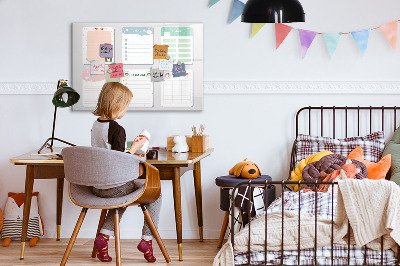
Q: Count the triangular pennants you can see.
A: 8